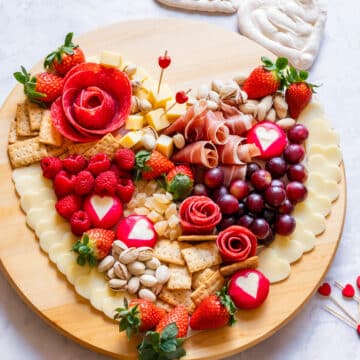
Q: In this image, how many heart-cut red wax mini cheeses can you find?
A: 4